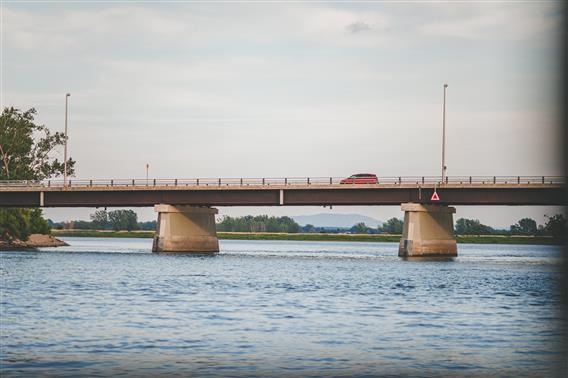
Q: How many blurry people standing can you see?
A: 0